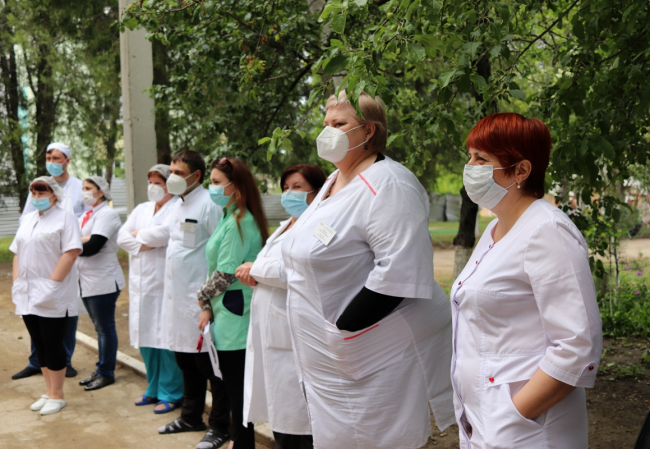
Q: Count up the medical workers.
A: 9